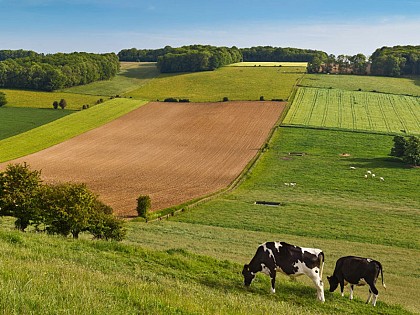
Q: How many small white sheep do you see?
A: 7